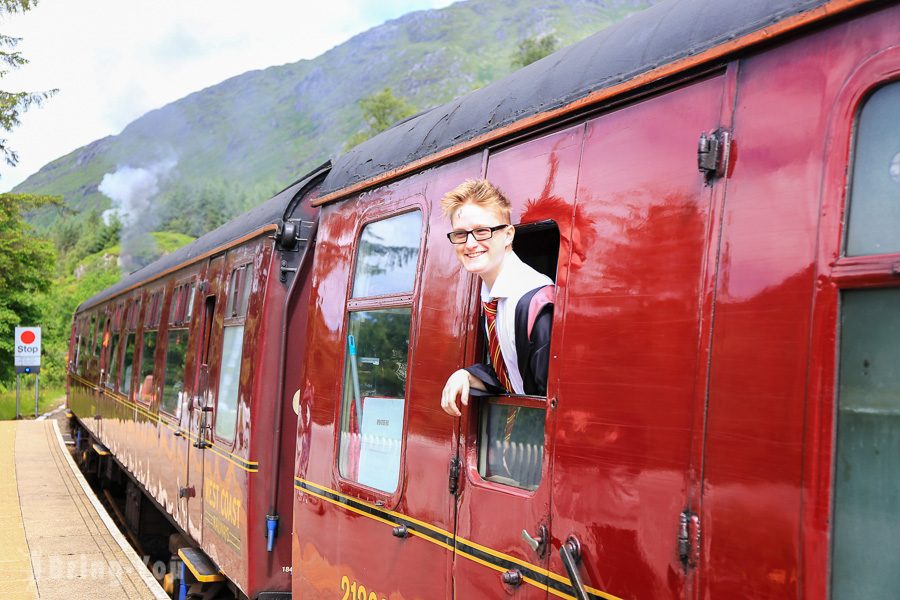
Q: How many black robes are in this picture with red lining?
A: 1